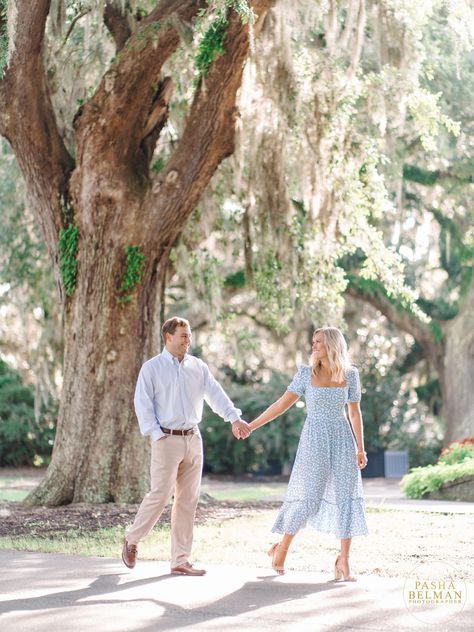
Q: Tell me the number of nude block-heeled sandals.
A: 2